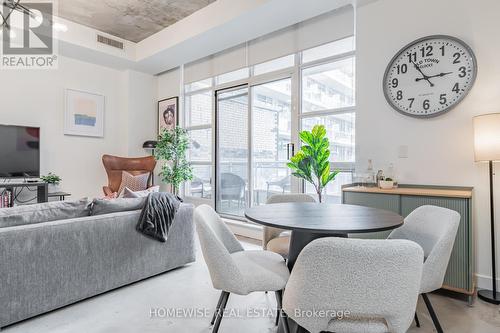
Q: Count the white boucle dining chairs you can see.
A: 4